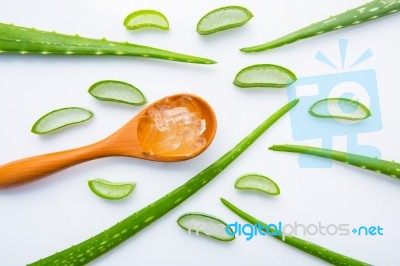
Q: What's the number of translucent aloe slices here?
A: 9